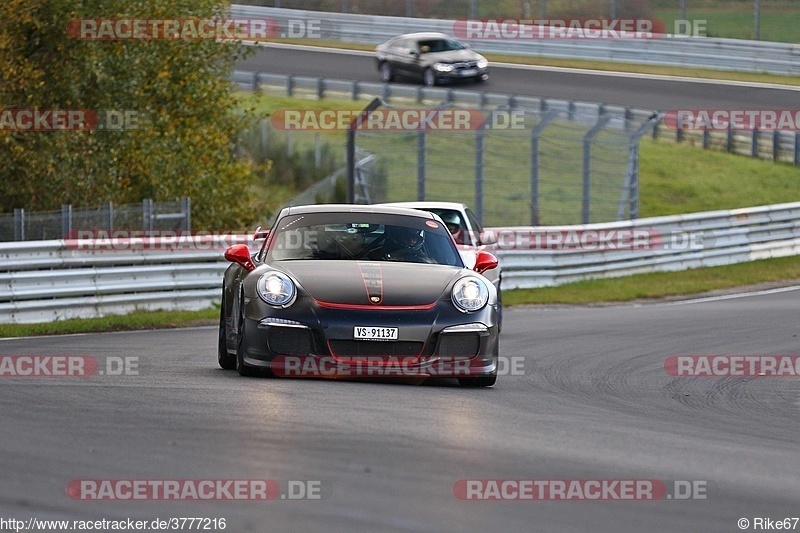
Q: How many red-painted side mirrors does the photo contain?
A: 2